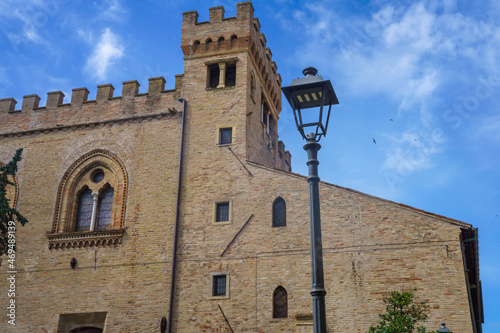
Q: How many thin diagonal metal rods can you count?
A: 3